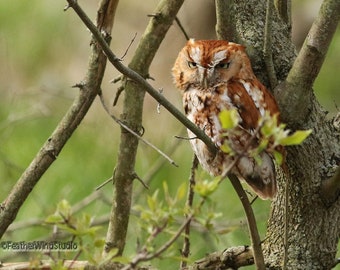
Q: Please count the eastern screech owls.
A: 1